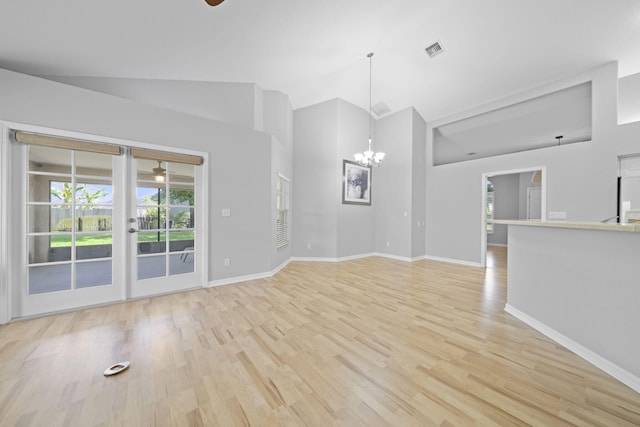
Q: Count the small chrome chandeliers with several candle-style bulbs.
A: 1